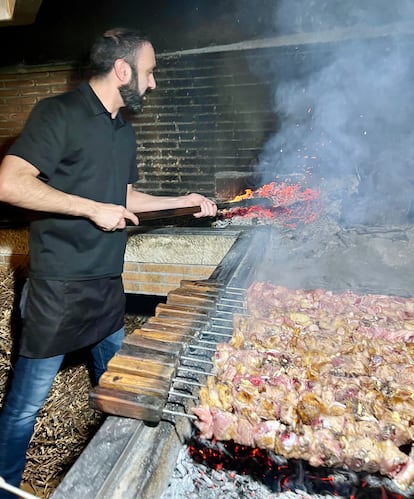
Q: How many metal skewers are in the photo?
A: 15